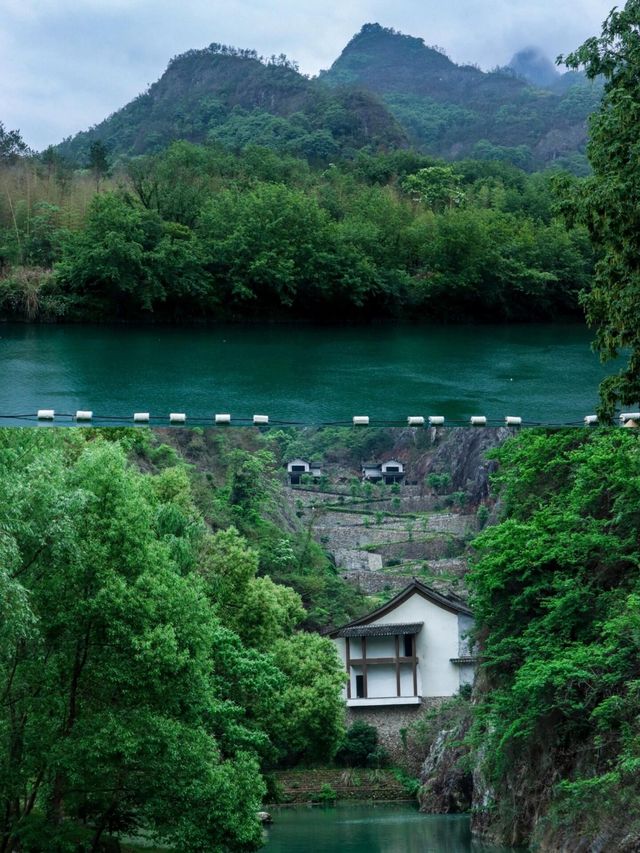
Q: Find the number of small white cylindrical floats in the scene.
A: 13